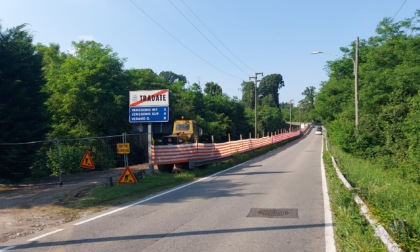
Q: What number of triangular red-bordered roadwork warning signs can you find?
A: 2